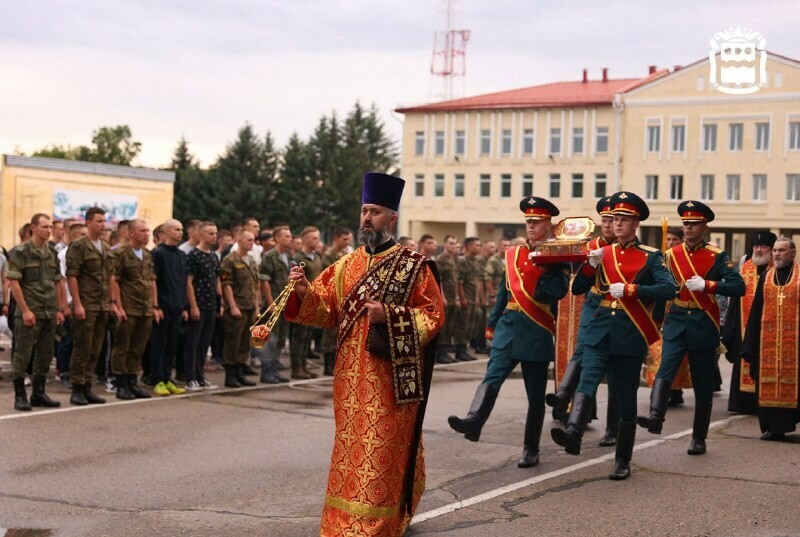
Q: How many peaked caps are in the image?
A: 4